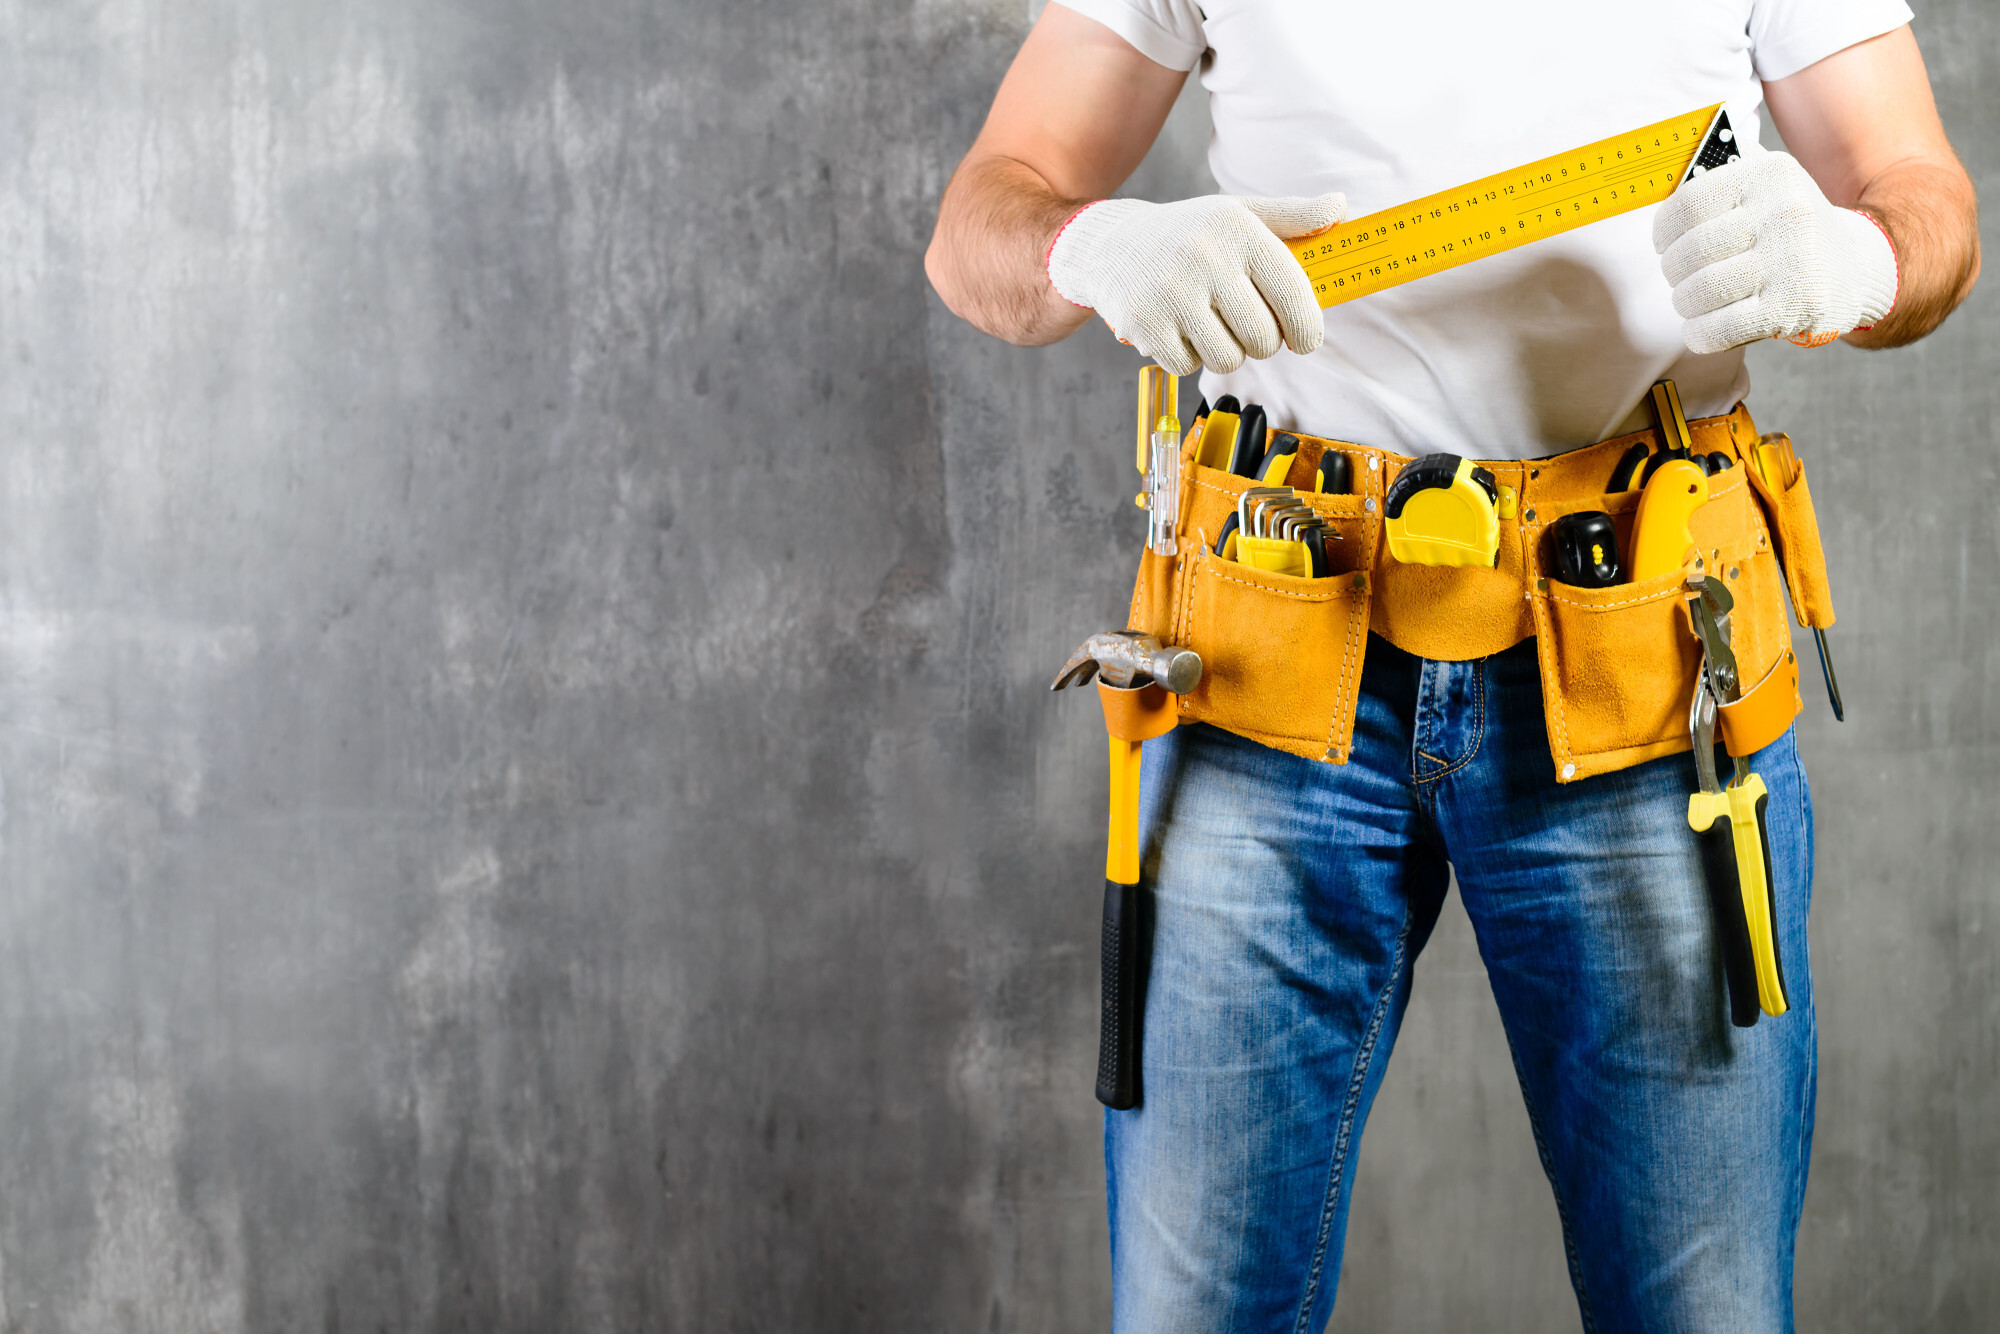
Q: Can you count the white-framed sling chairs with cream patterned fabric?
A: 0